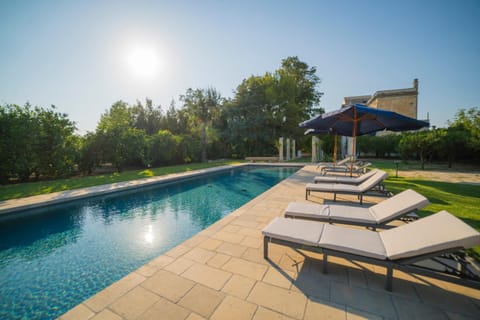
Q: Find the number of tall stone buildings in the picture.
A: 1